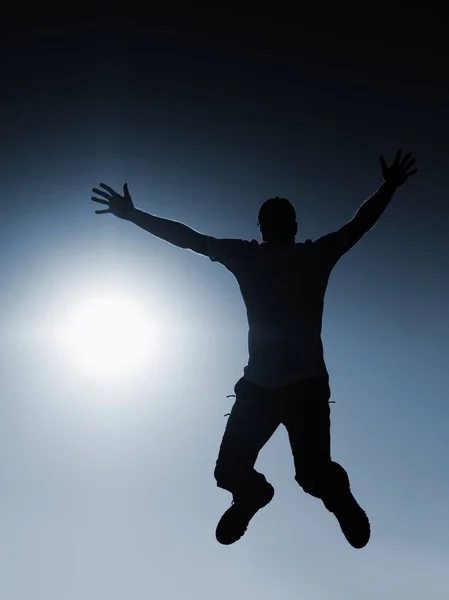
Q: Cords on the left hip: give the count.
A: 2